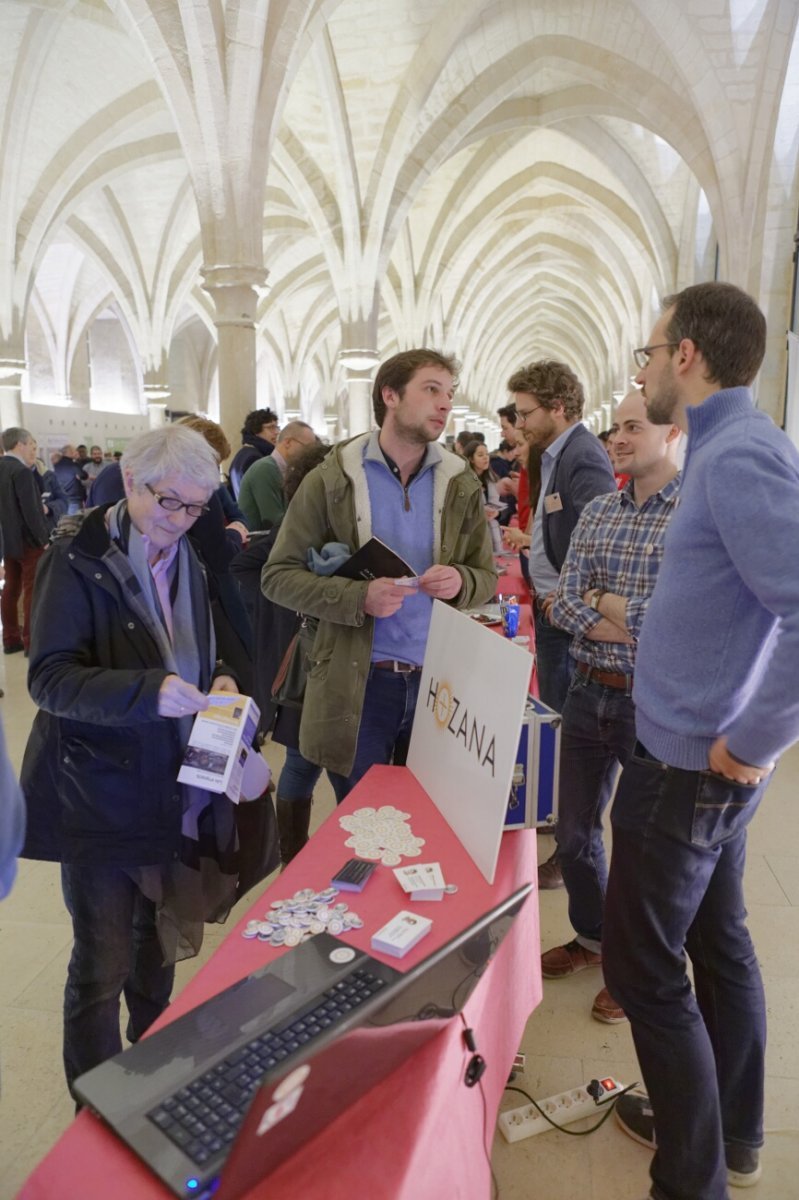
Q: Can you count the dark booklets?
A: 1